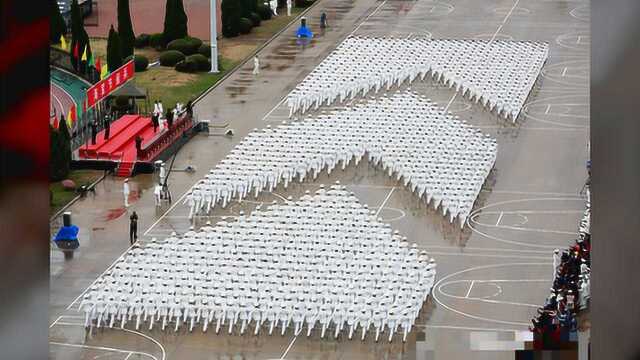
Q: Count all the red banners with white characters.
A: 1